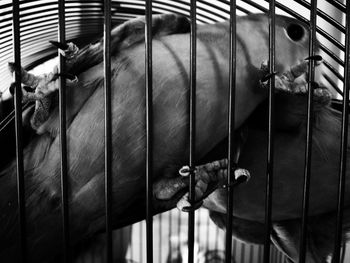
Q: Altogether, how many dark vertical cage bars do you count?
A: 9